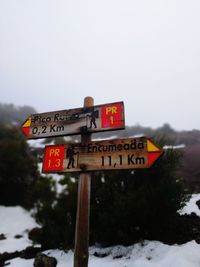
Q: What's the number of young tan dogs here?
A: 0